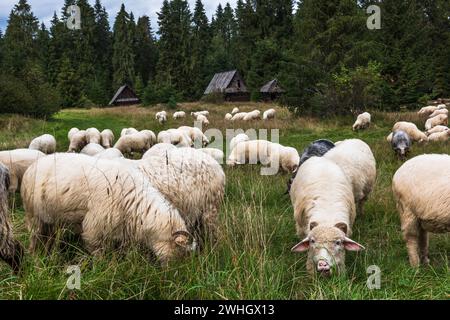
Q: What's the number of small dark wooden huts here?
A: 3